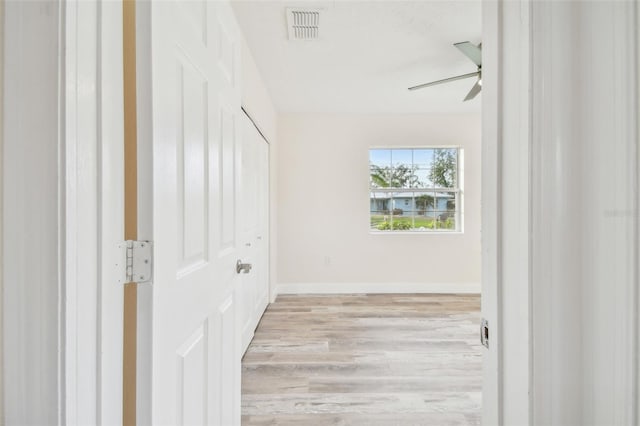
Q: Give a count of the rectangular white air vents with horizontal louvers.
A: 1